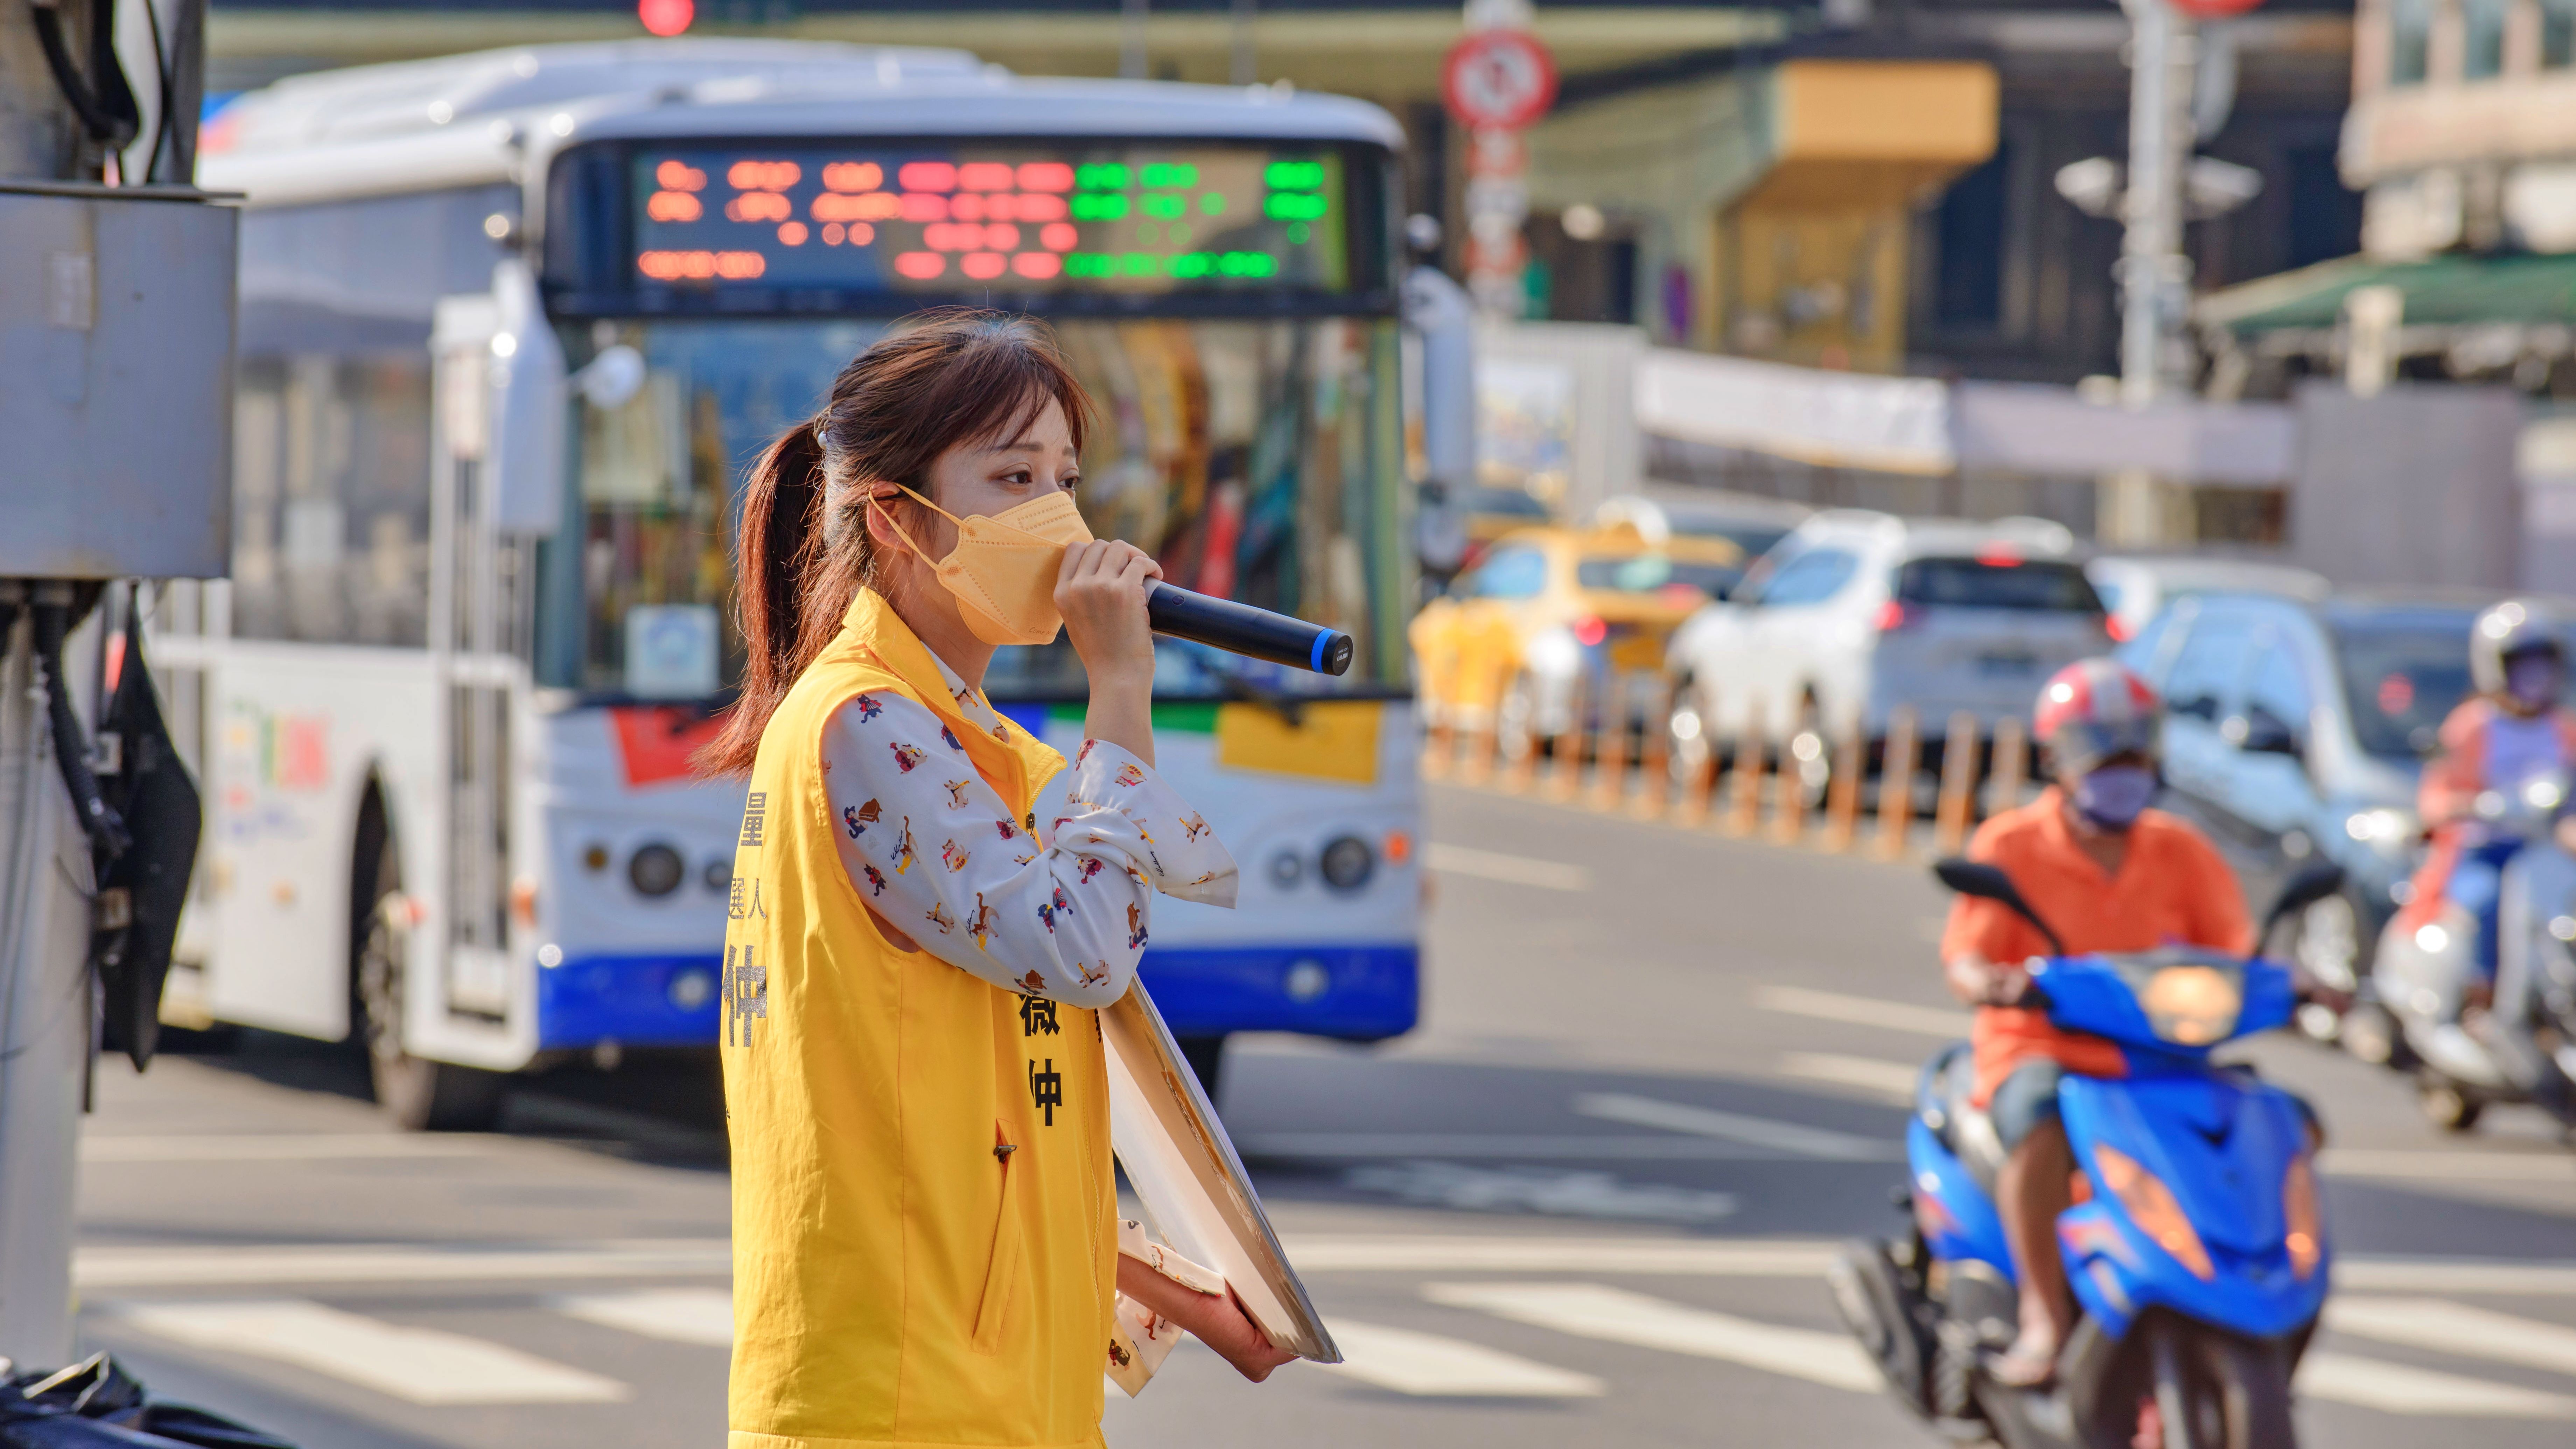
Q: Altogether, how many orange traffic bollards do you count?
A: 13